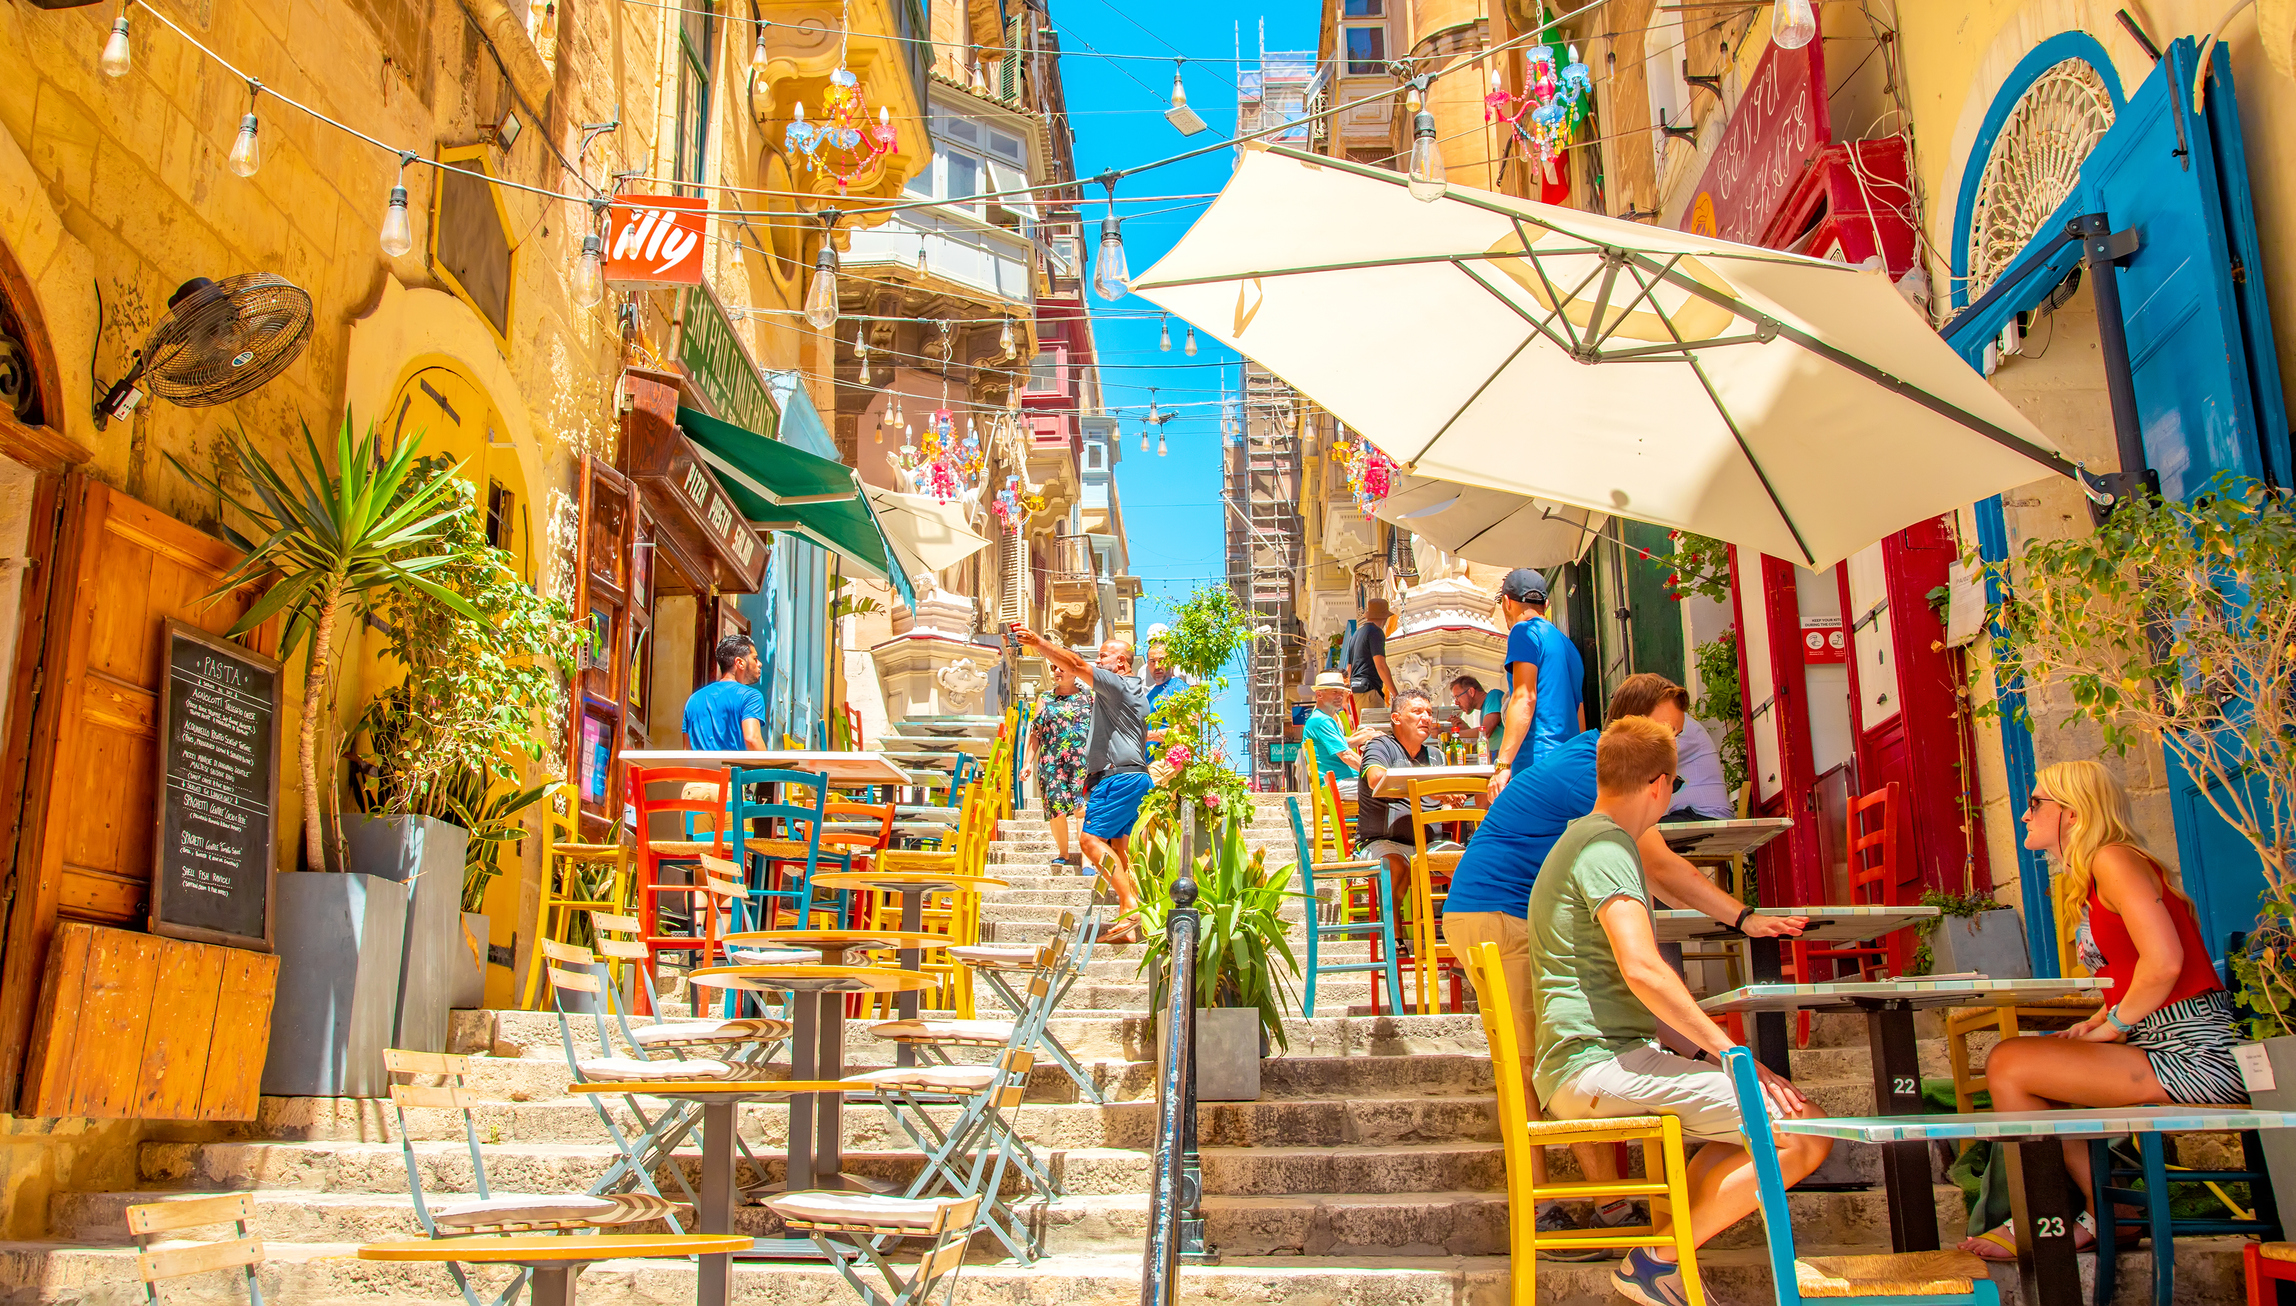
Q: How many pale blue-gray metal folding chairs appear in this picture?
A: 10